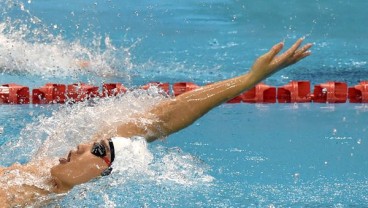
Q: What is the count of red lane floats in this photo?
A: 11